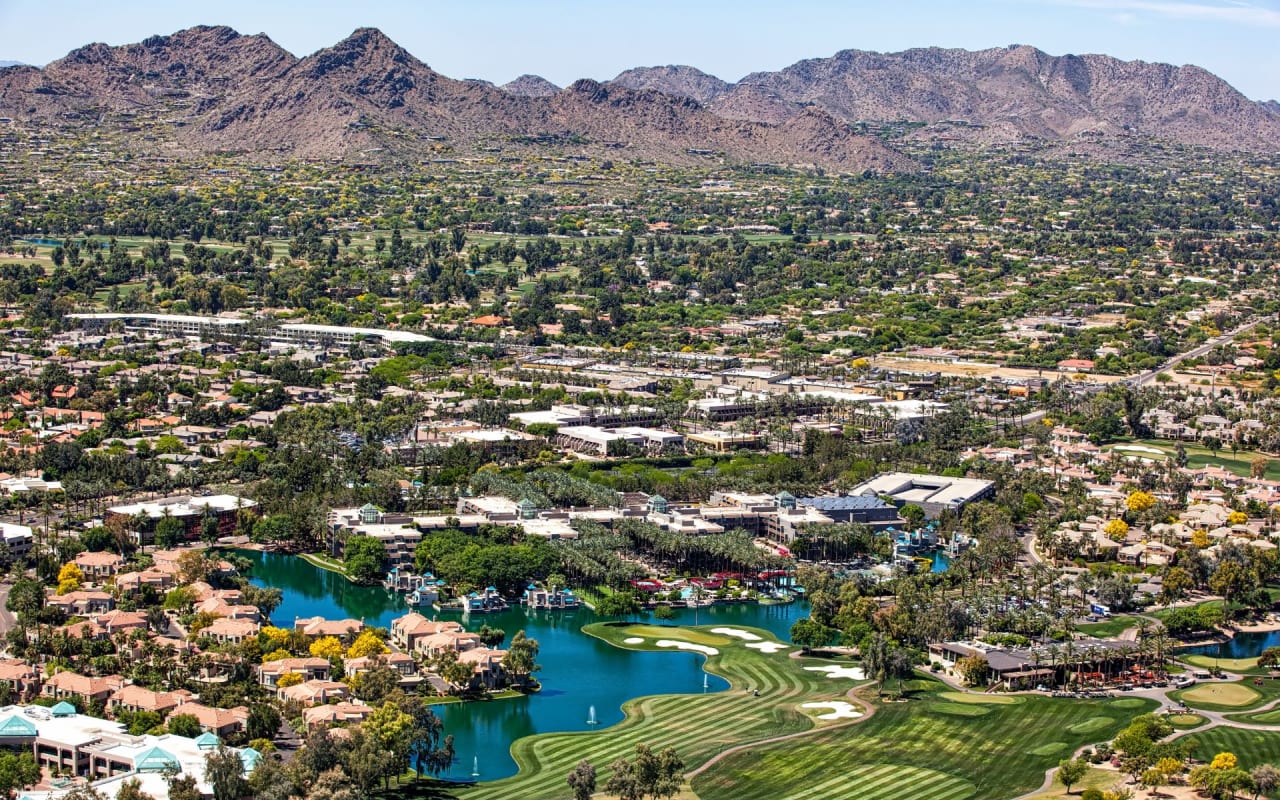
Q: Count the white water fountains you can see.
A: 3